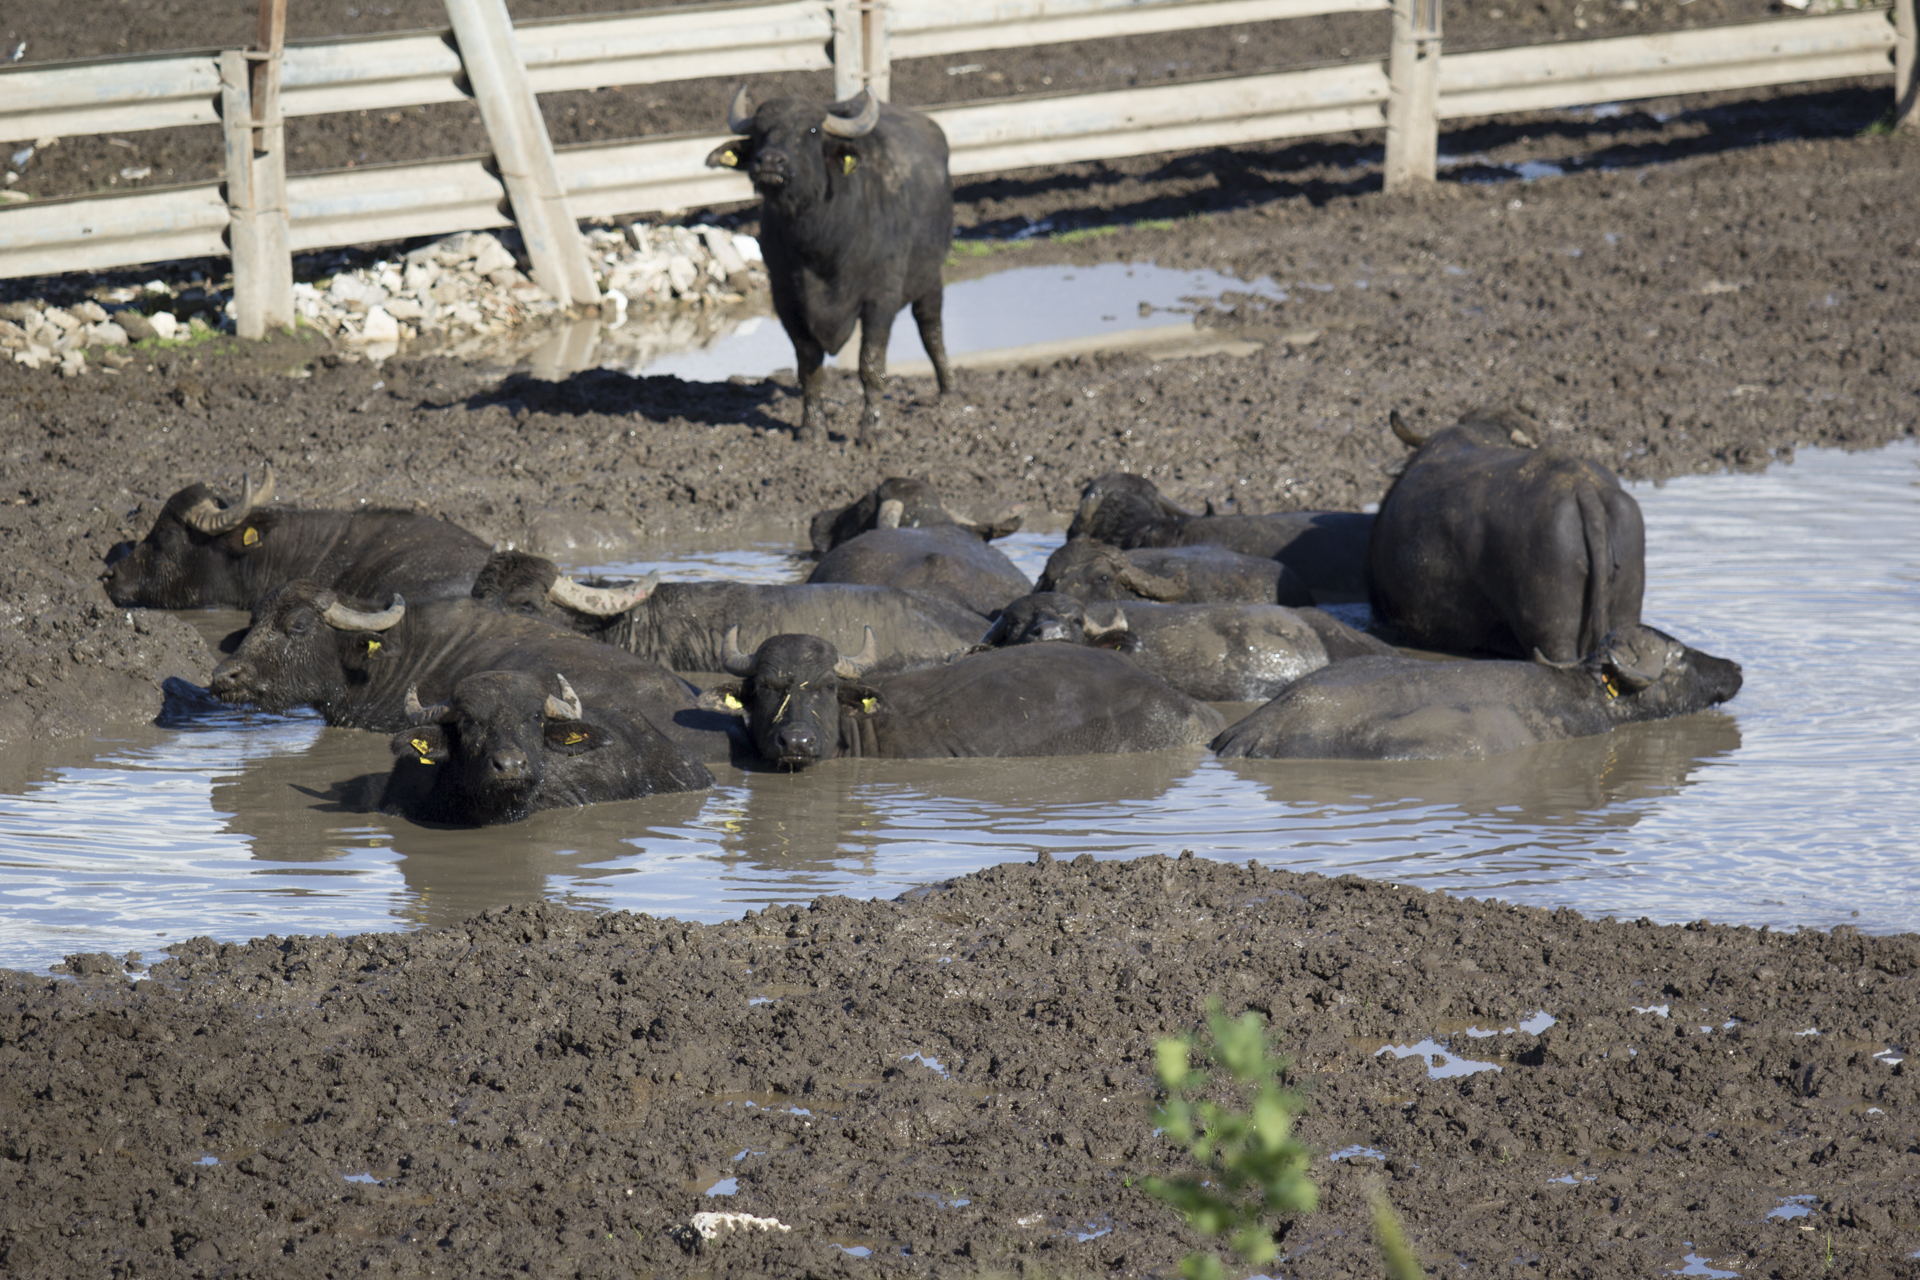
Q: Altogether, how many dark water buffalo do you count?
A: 12